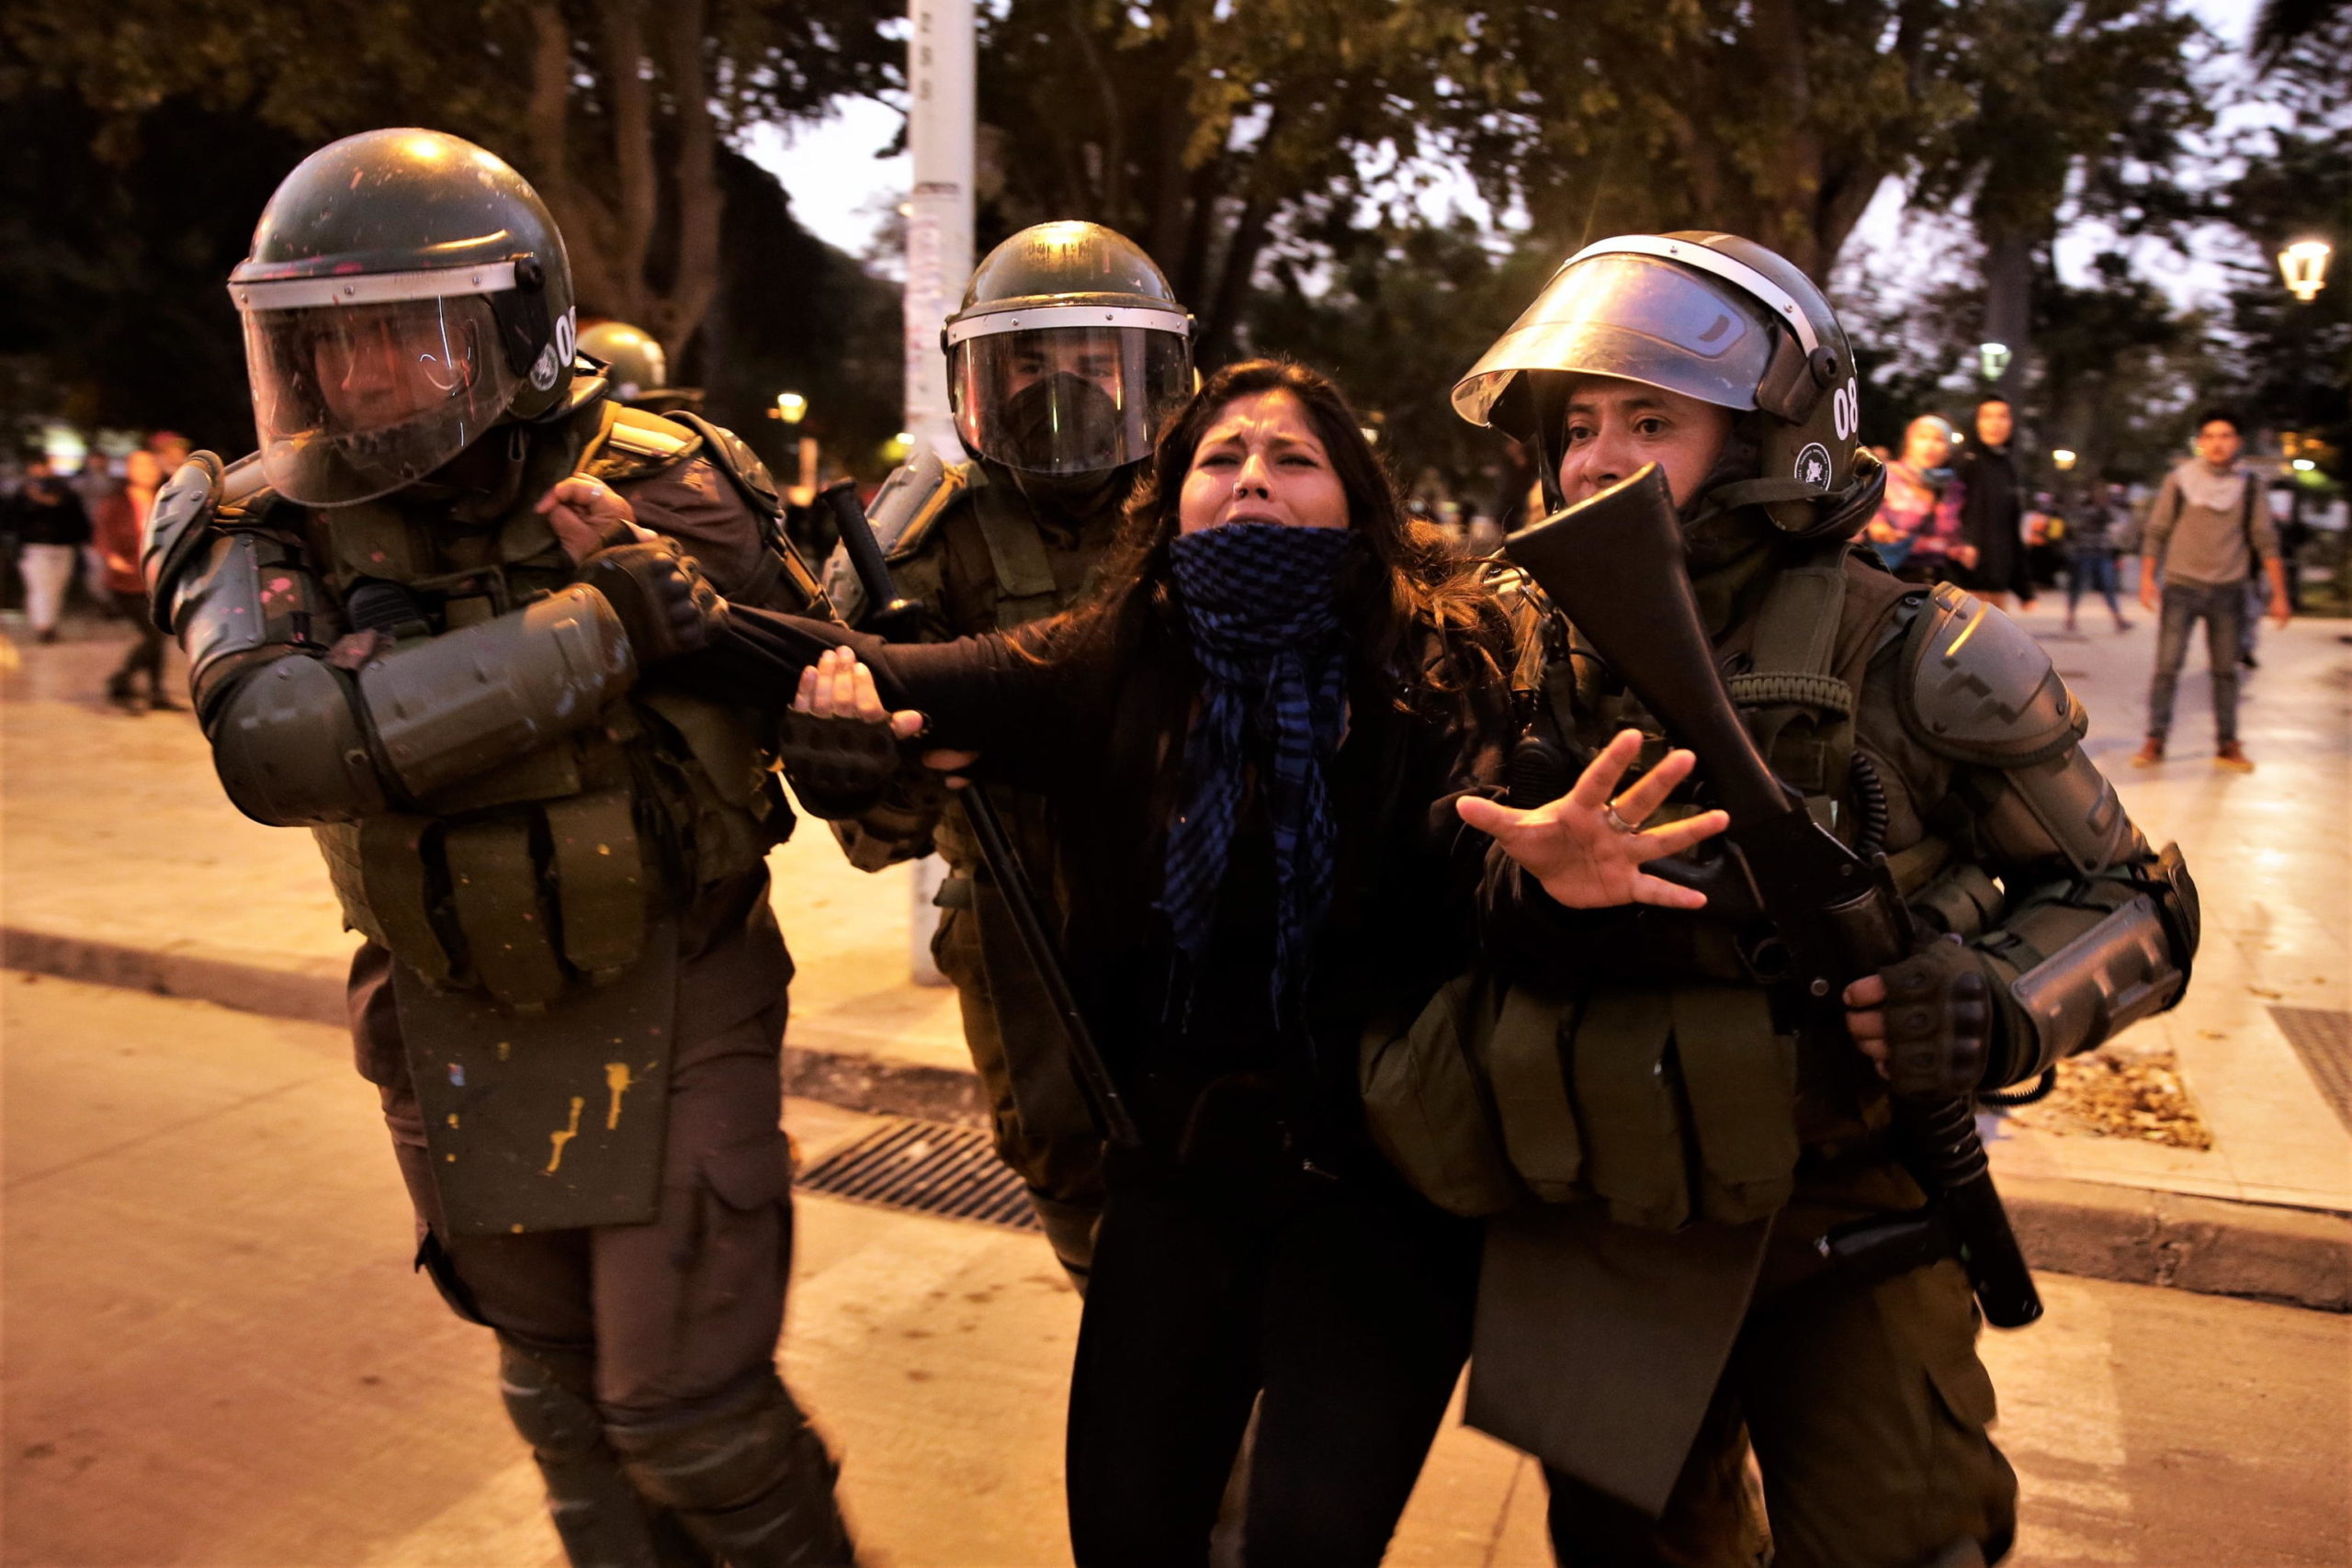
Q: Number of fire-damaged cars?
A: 0